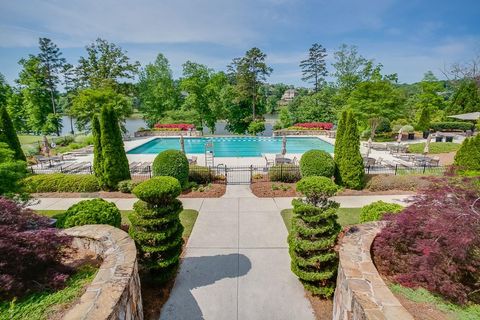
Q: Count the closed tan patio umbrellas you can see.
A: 6